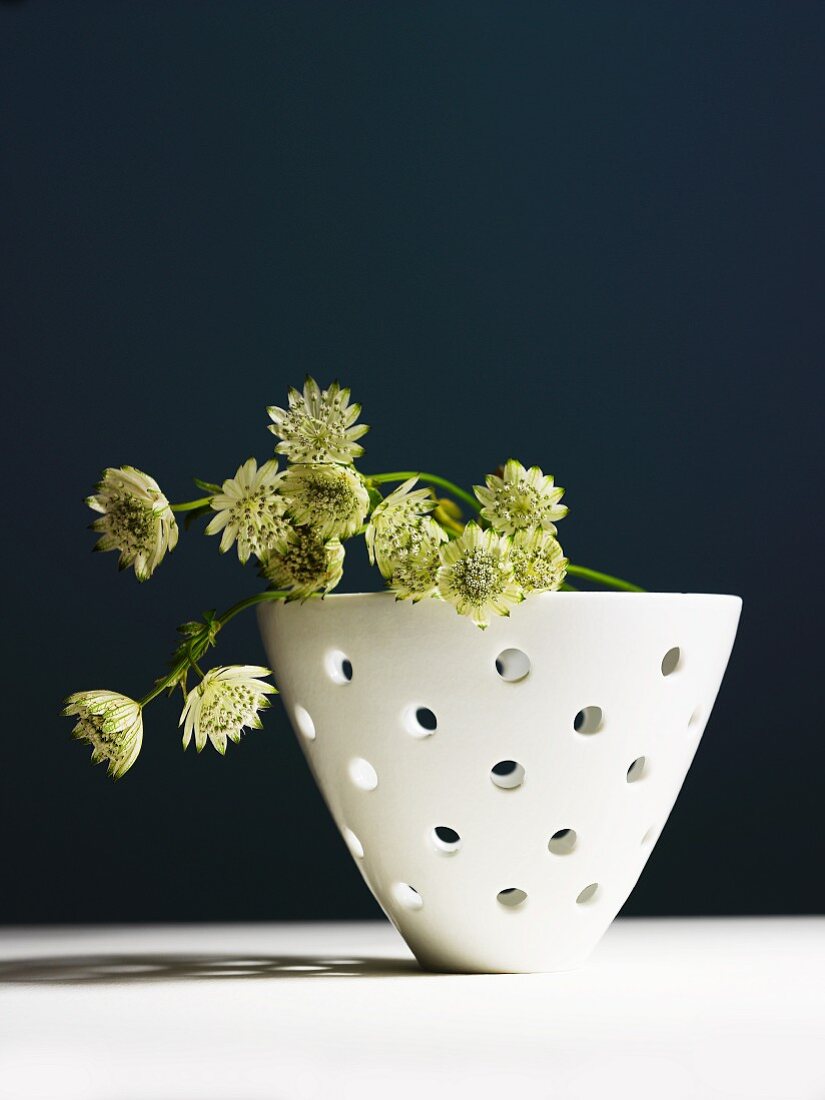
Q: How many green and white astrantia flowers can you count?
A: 12